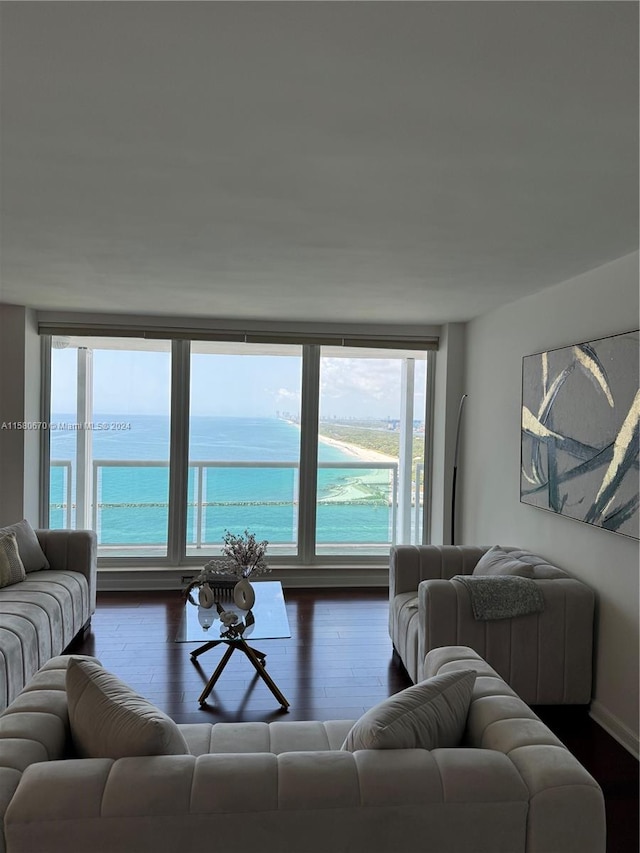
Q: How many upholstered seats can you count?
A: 3